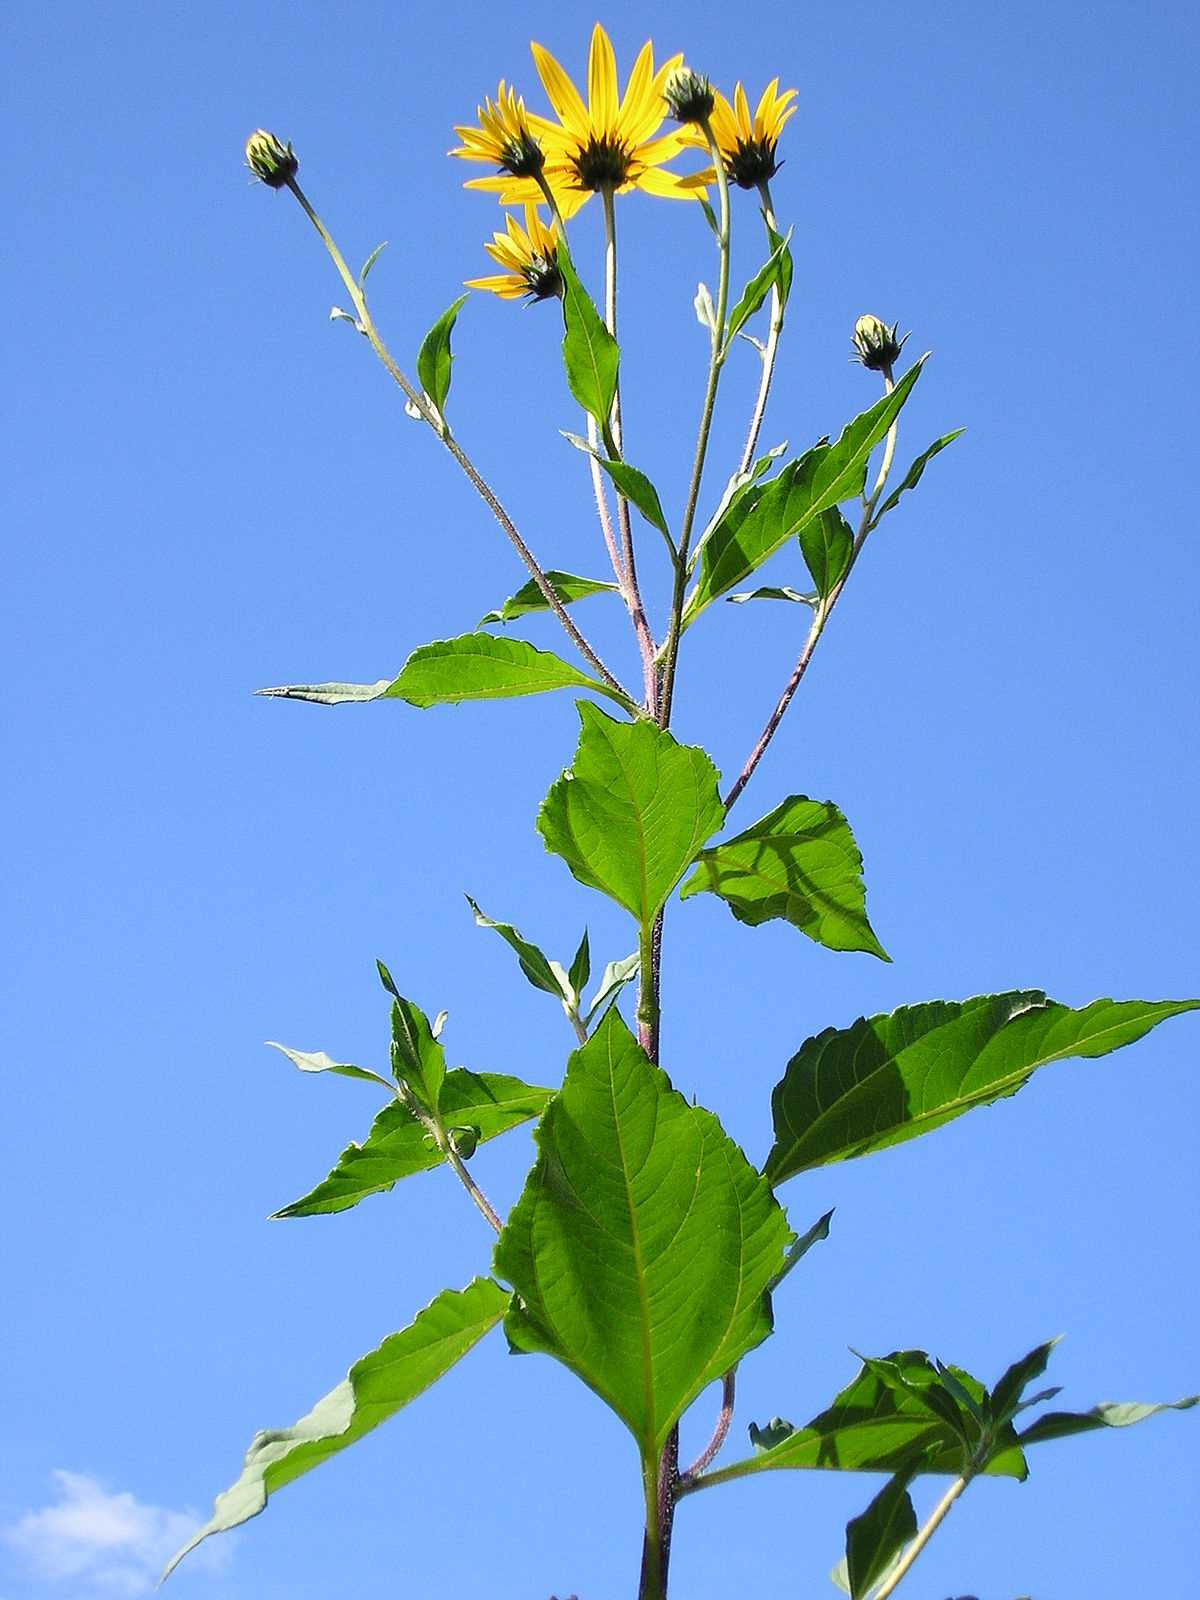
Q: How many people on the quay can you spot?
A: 0